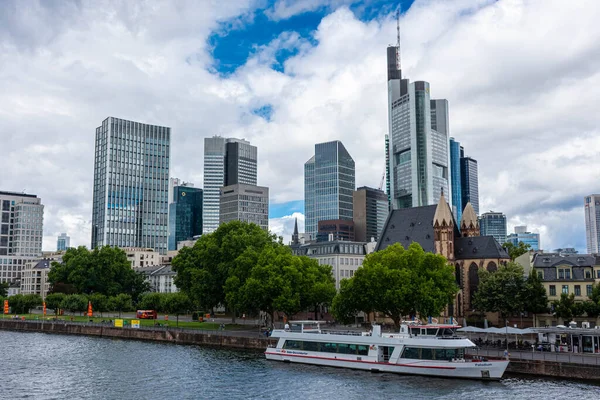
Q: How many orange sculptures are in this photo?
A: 3